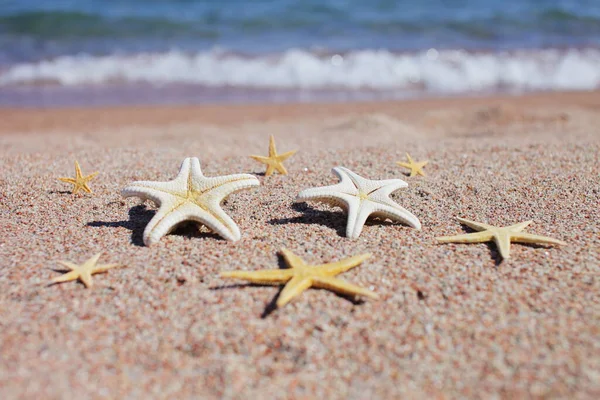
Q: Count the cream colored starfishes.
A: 2